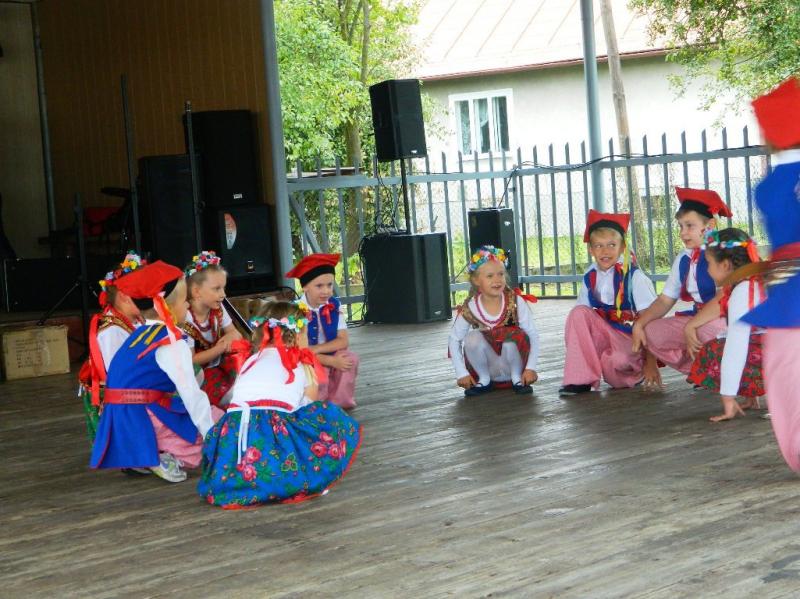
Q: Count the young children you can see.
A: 10